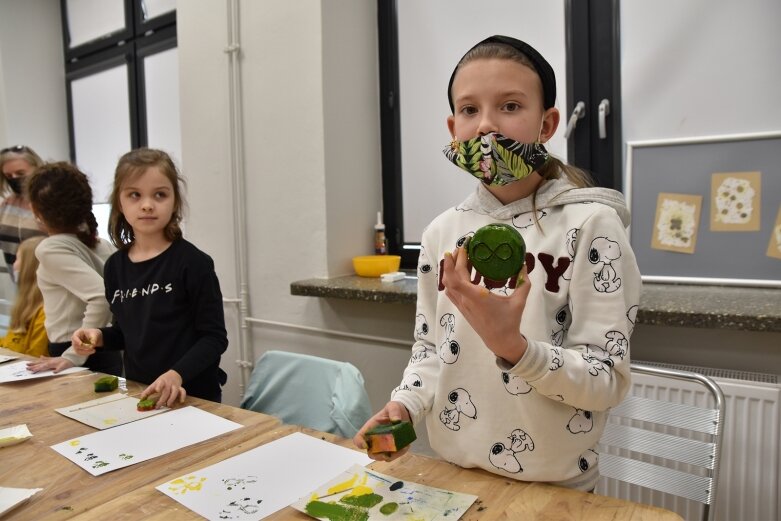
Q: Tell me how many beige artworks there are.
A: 3